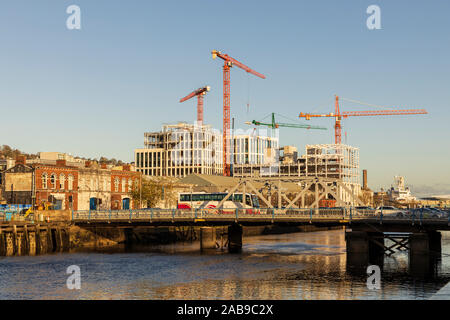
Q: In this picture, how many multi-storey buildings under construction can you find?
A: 3